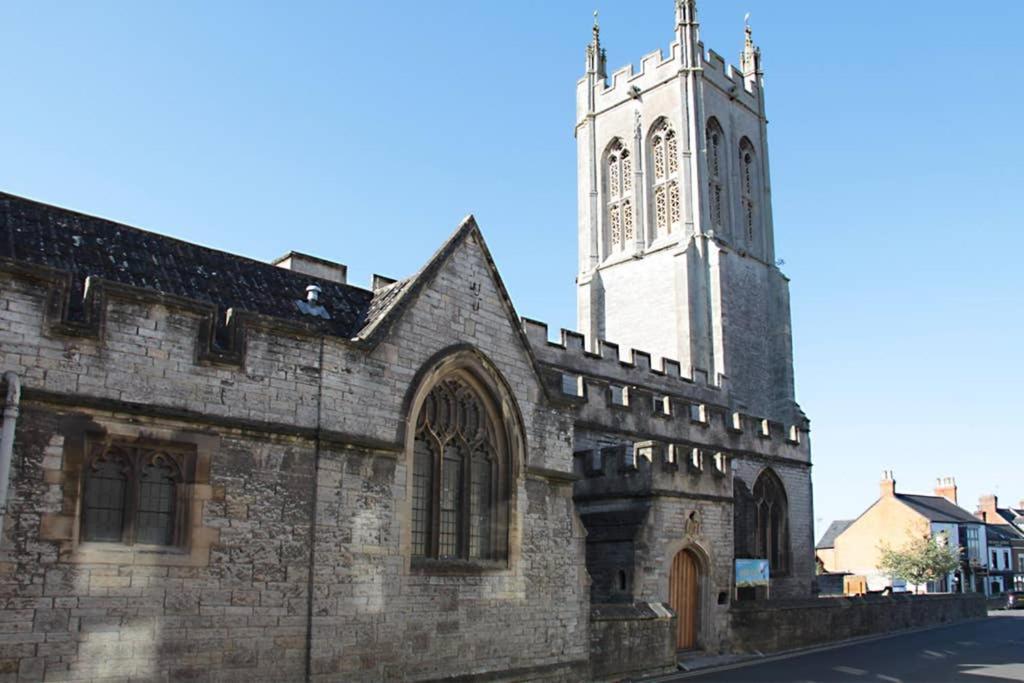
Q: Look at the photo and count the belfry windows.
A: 4